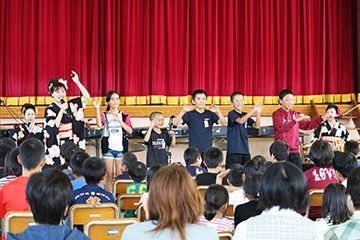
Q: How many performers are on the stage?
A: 8